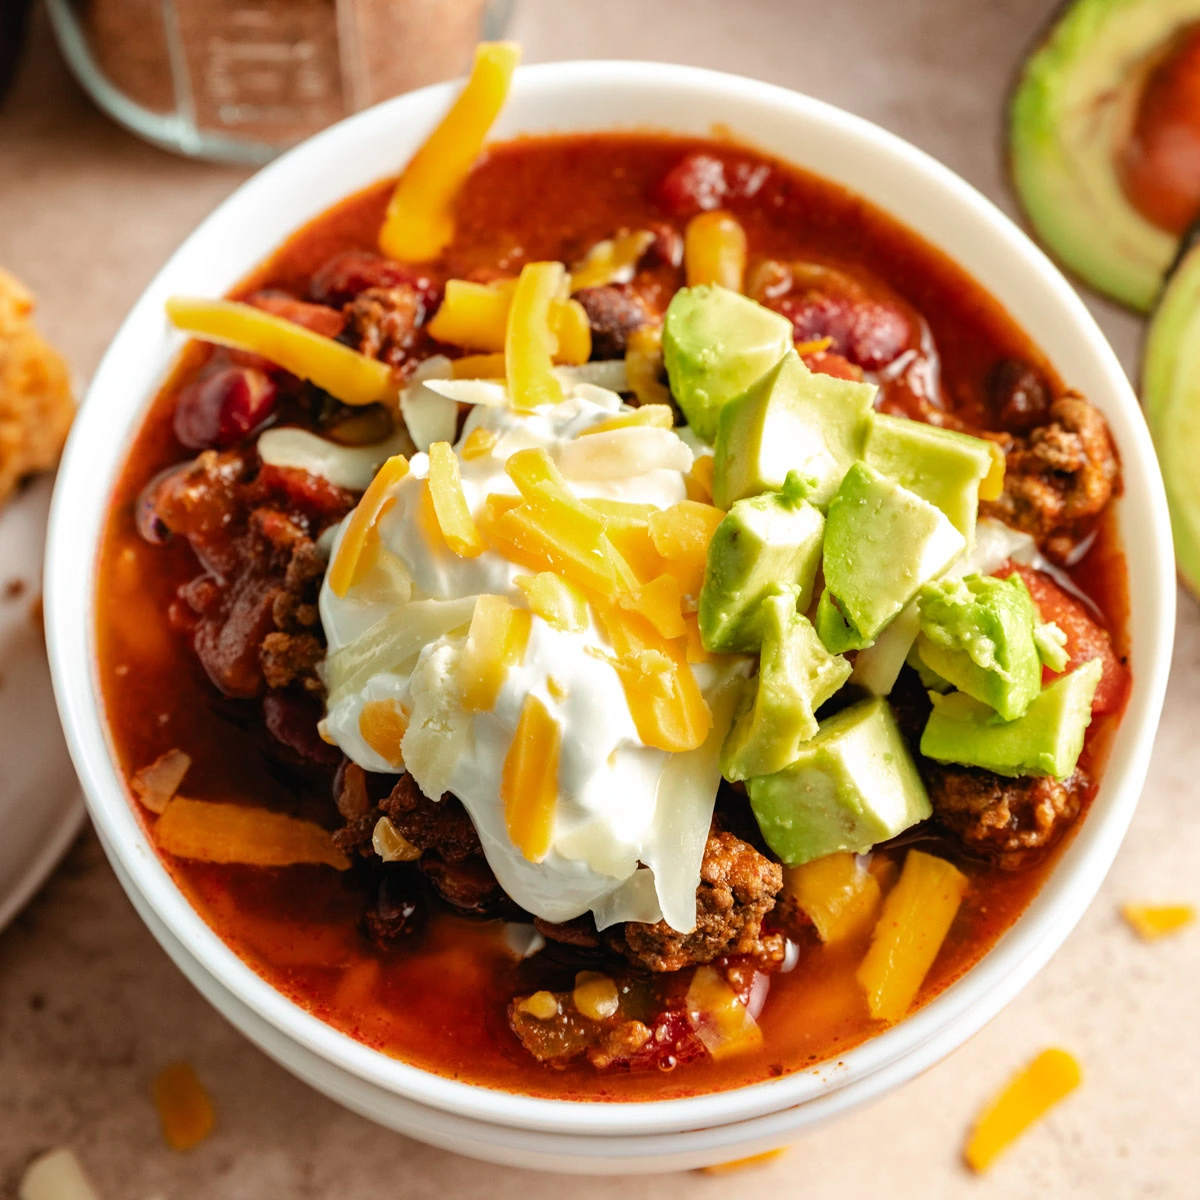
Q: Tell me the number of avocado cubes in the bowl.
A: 9